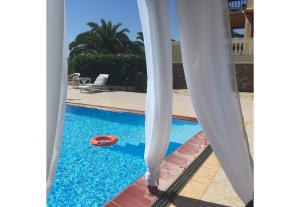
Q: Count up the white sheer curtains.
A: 3